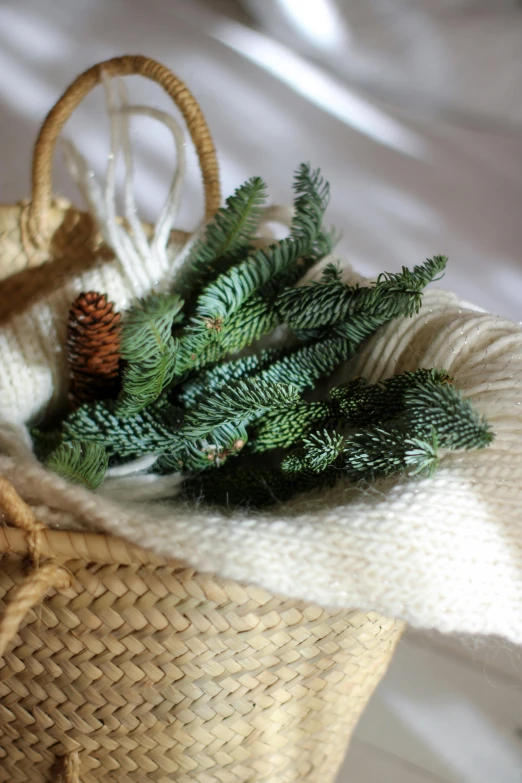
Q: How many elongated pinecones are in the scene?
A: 1